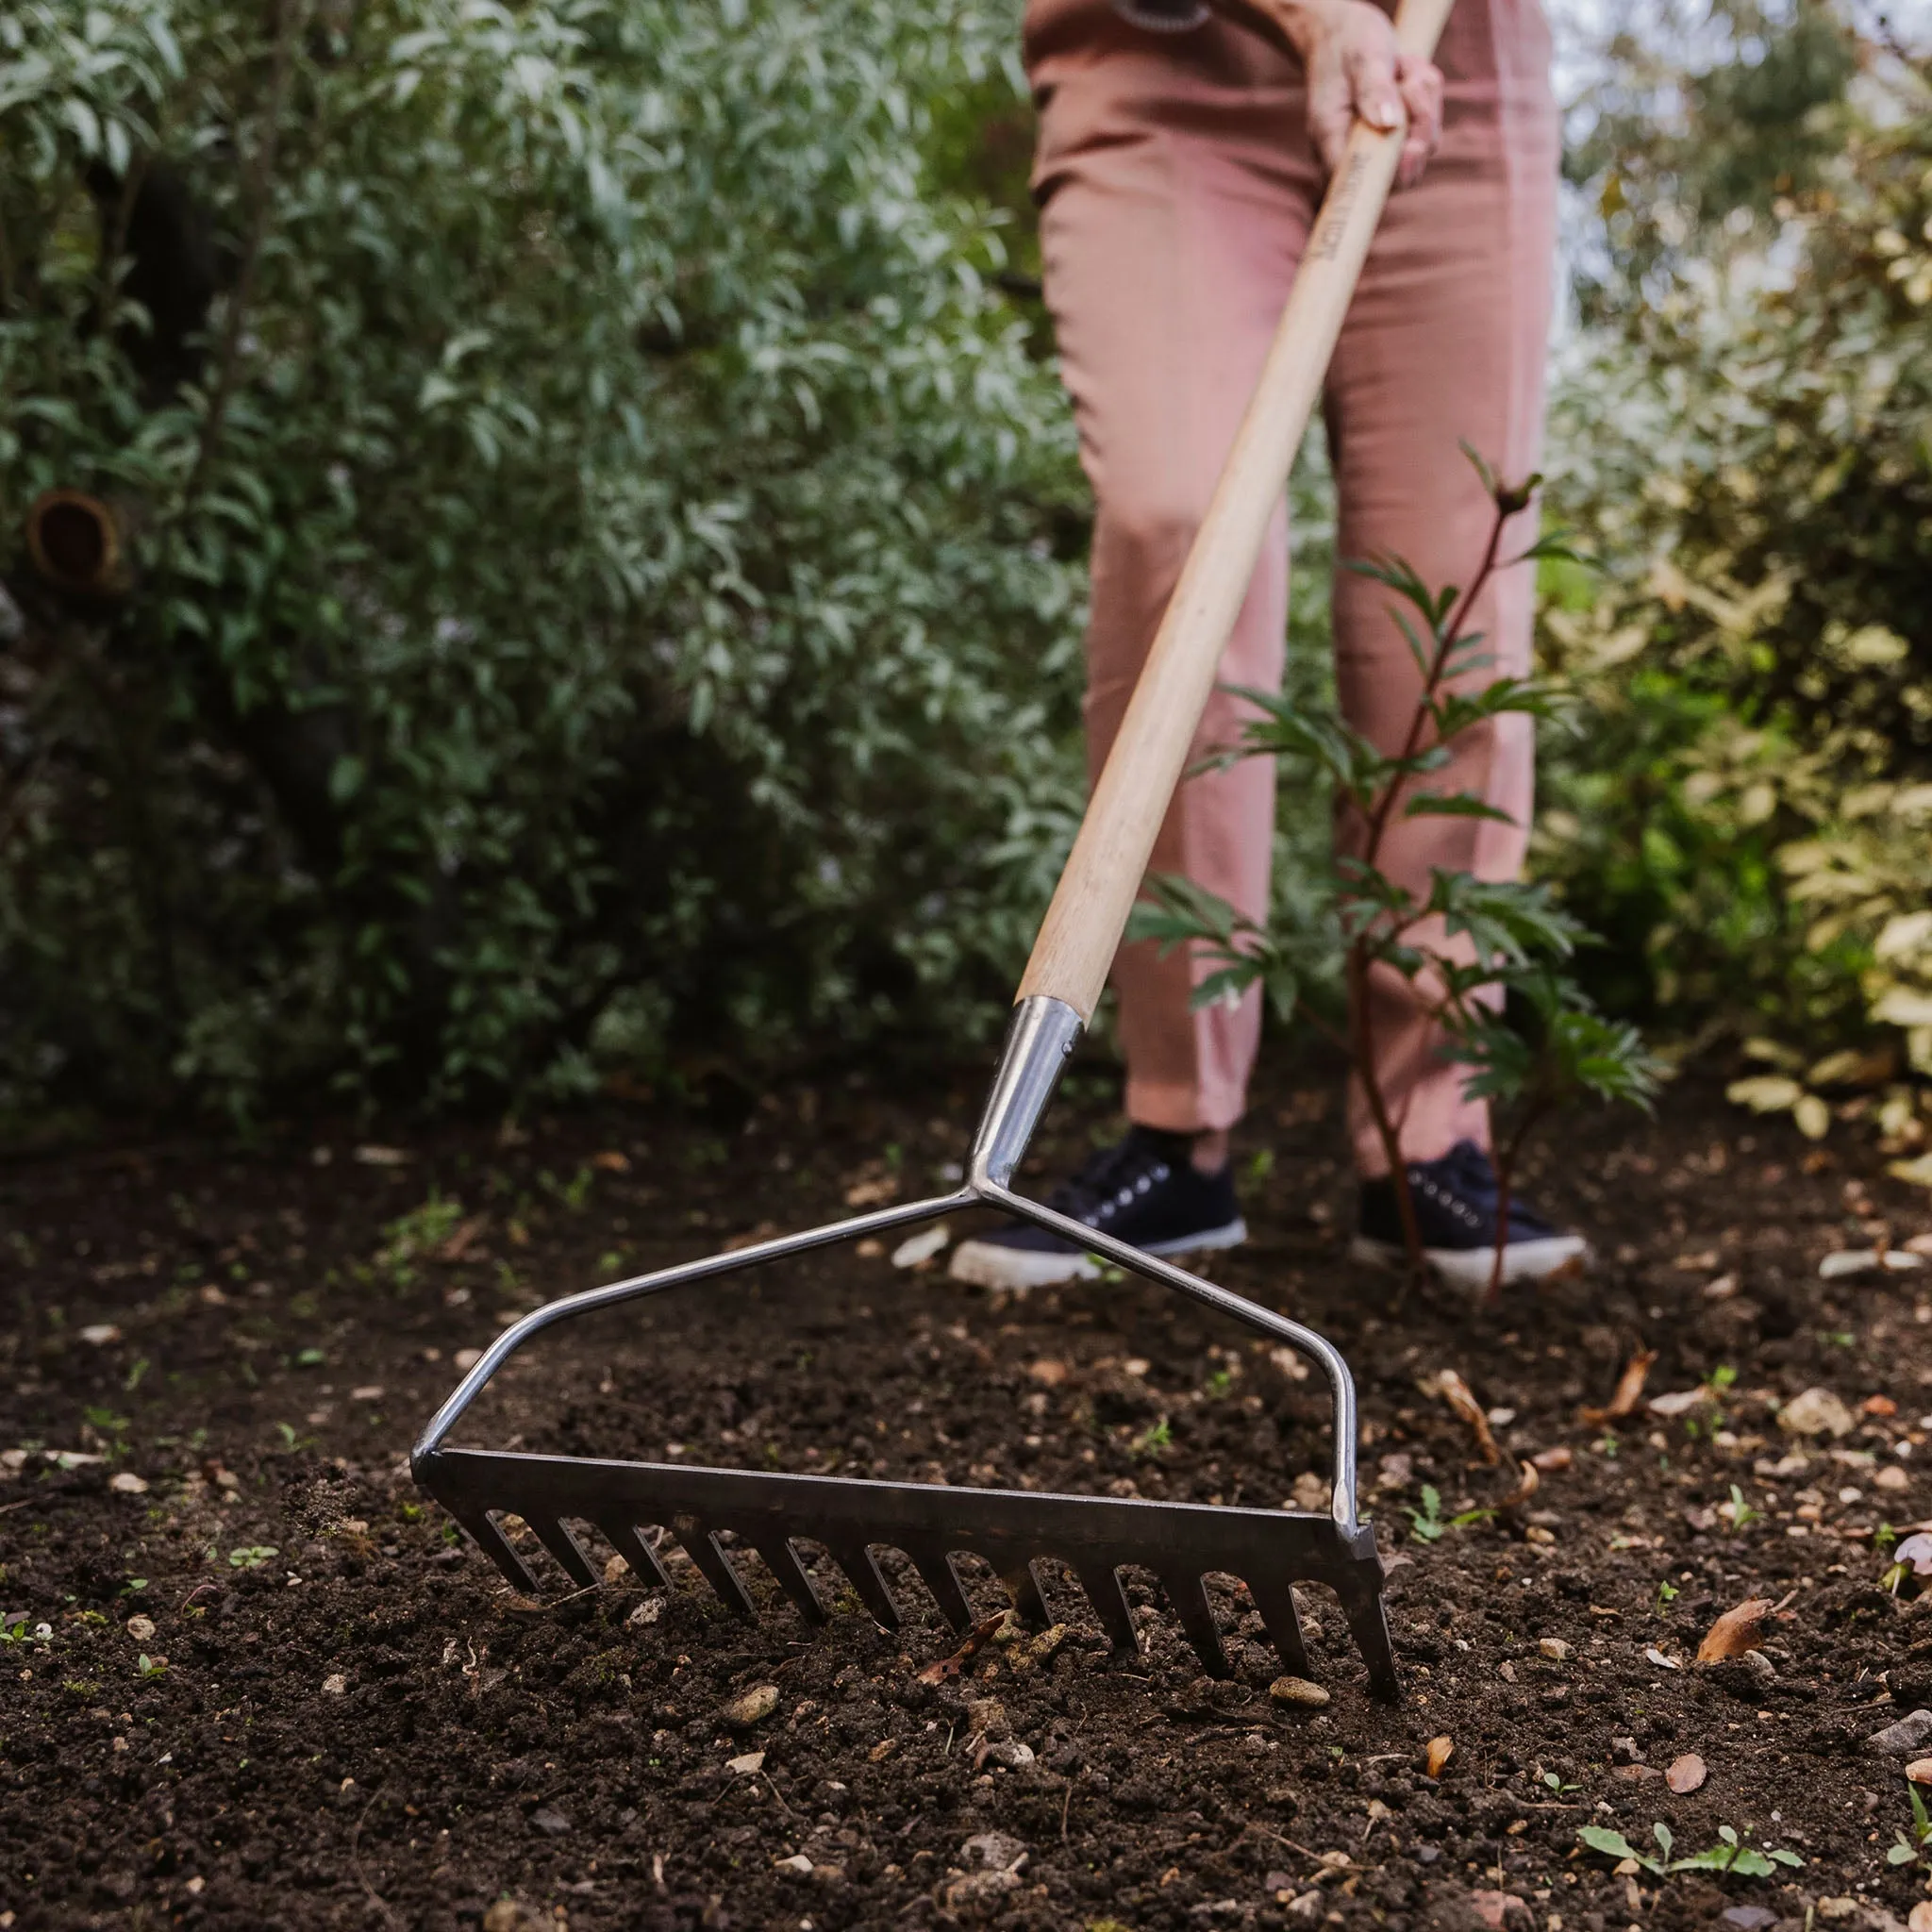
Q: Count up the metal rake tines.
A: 12